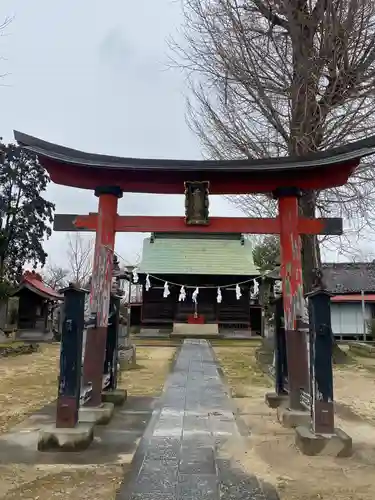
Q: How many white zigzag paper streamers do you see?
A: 8